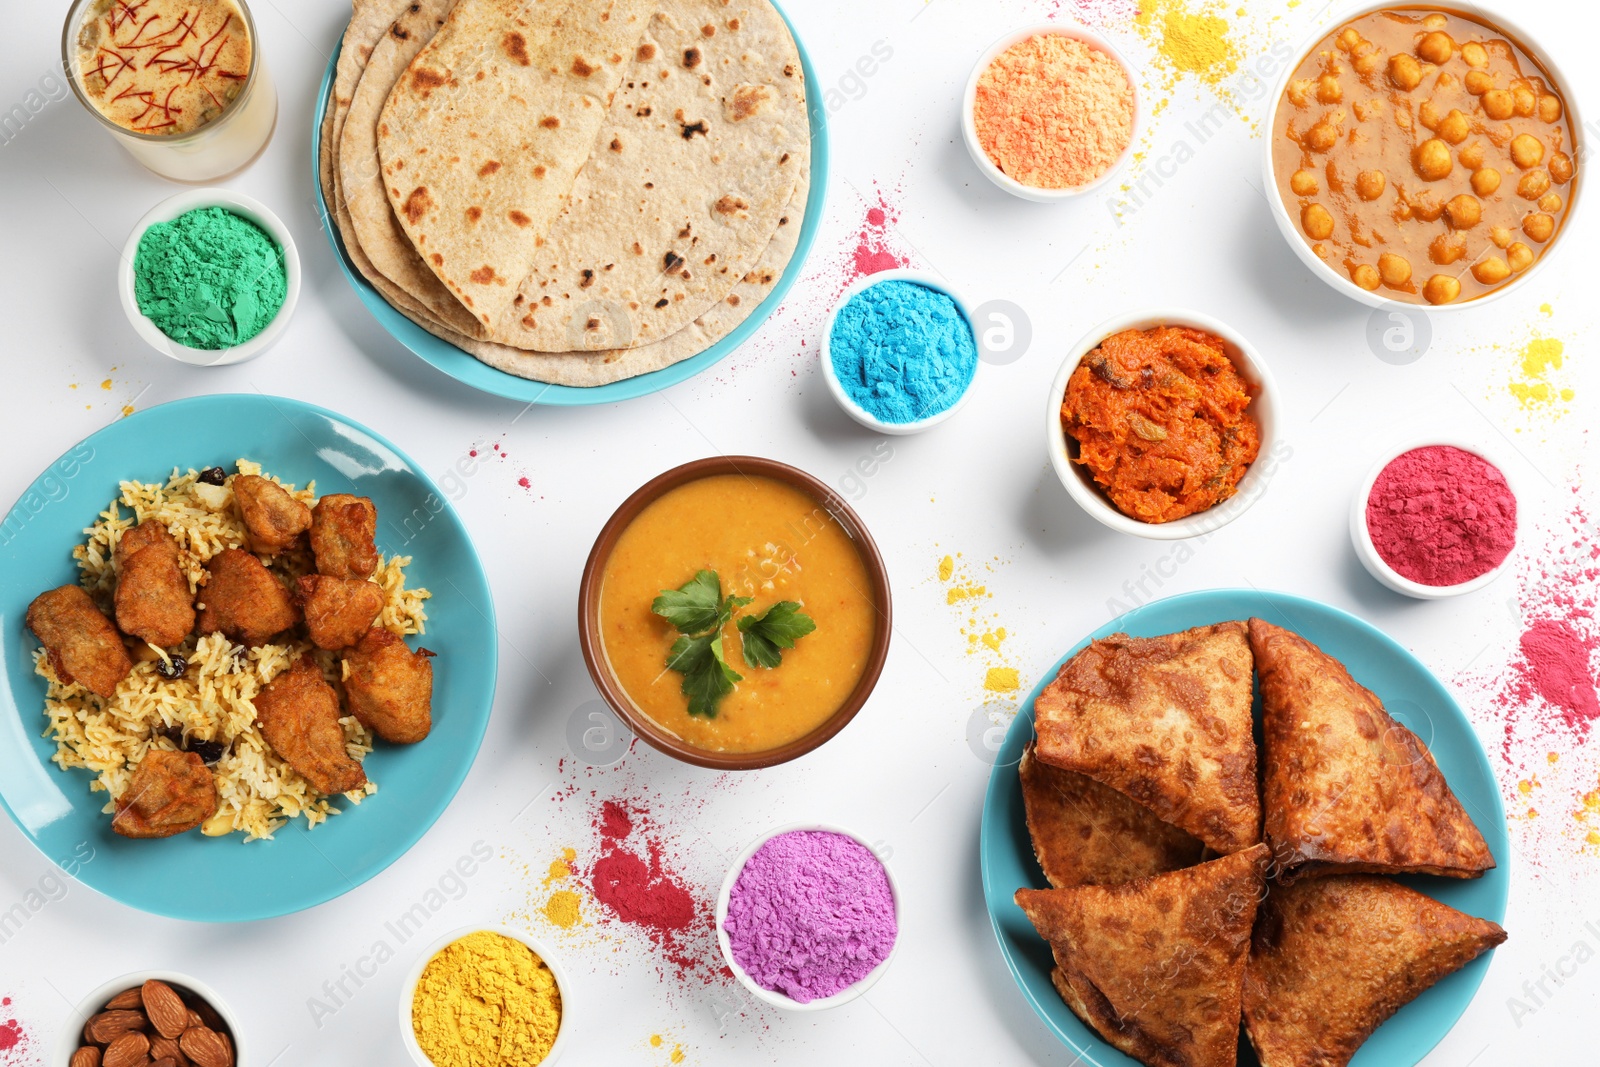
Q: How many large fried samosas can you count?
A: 5